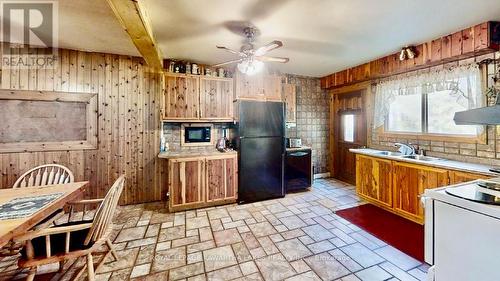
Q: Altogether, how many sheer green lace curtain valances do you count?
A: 0